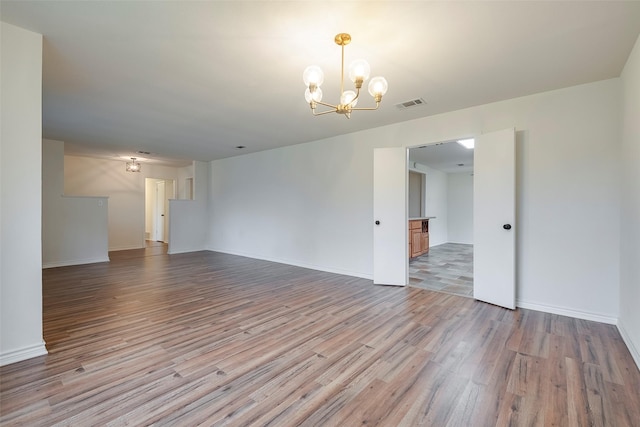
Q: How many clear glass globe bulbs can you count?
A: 5